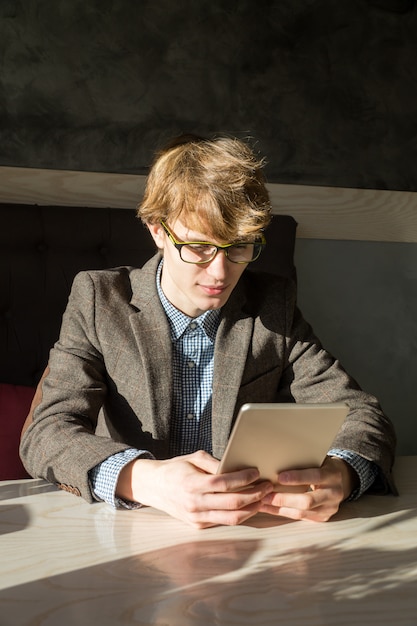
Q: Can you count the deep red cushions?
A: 1